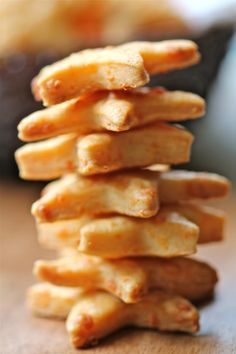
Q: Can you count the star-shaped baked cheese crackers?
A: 7